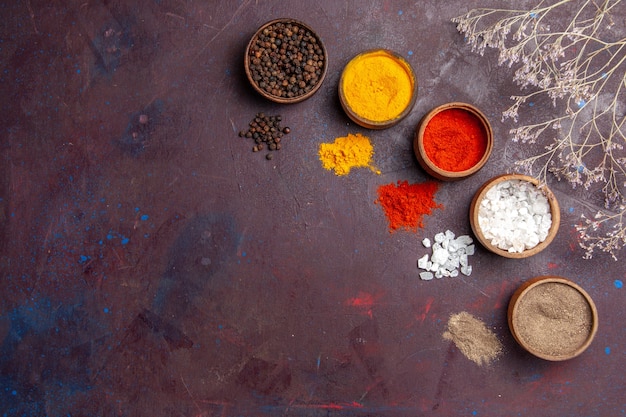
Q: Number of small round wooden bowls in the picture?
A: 5